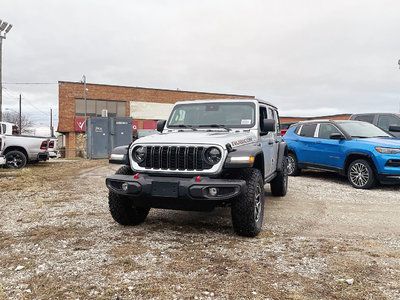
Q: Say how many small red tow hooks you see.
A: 2